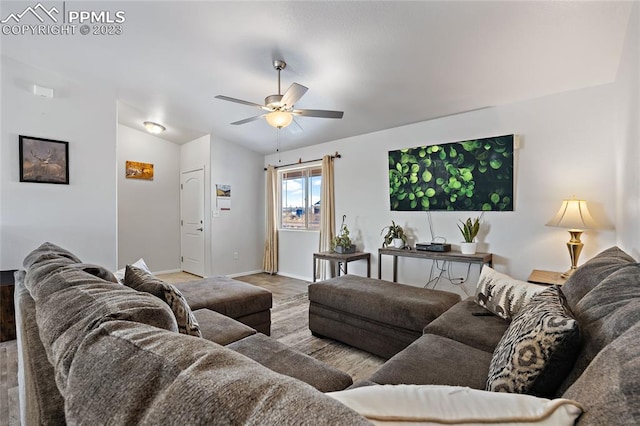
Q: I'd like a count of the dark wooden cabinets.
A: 1